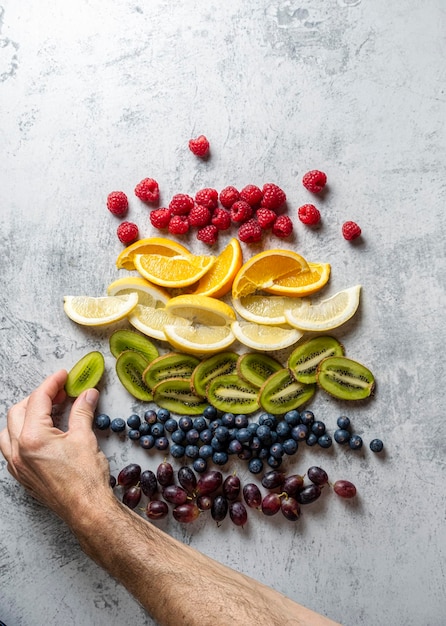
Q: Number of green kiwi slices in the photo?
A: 11